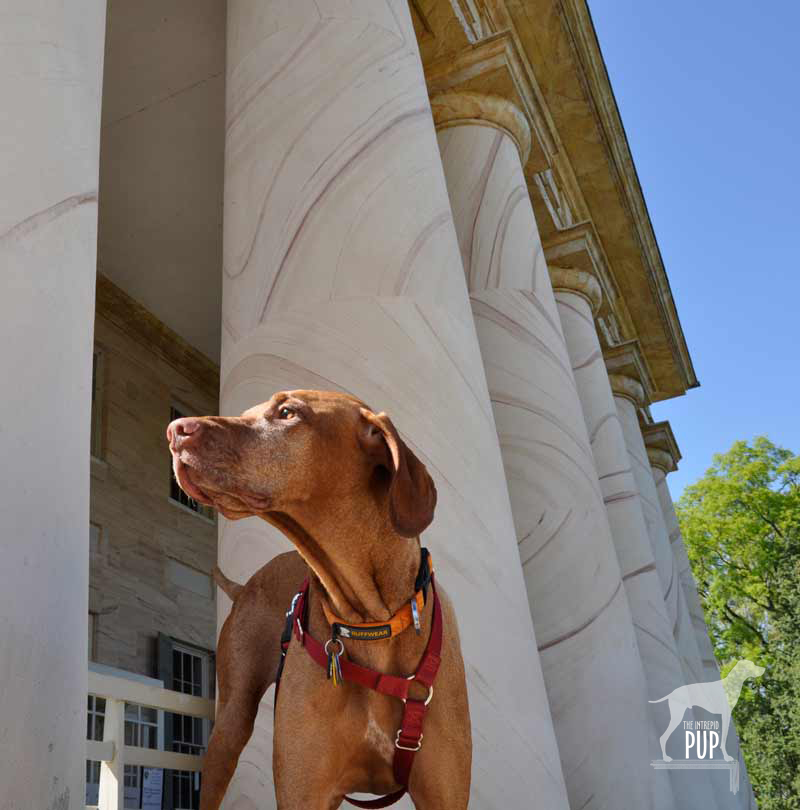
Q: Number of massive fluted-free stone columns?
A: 6